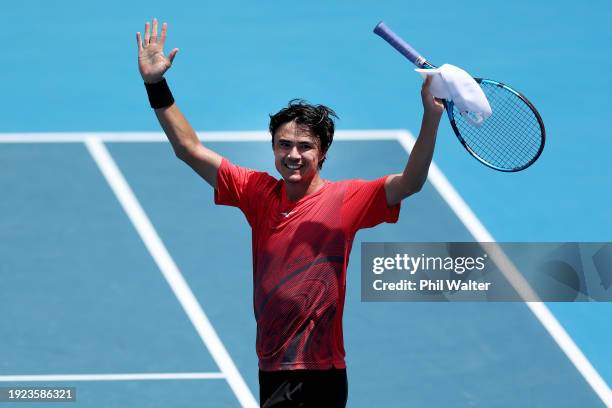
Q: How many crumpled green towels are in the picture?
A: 0